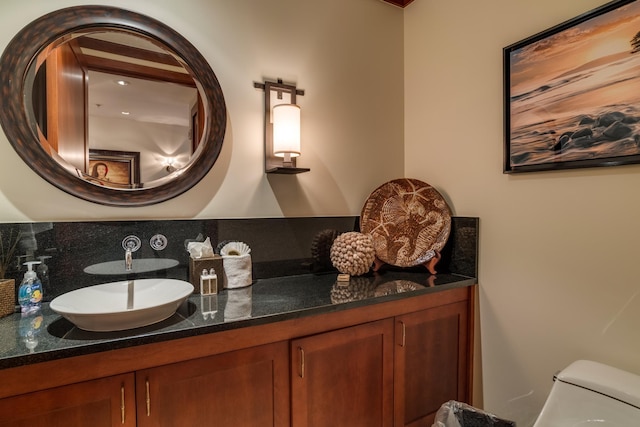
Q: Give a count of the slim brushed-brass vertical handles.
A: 4